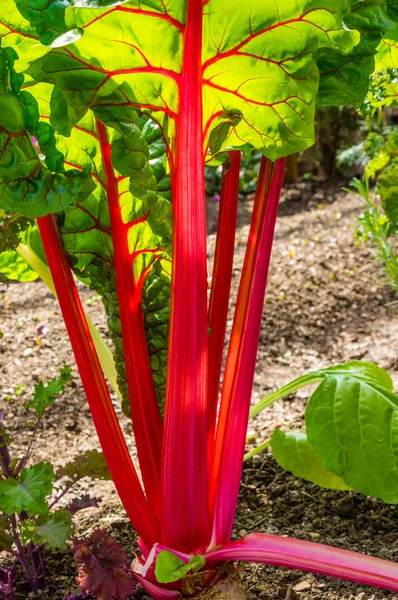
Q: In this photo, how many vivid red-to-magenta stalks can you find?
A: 6